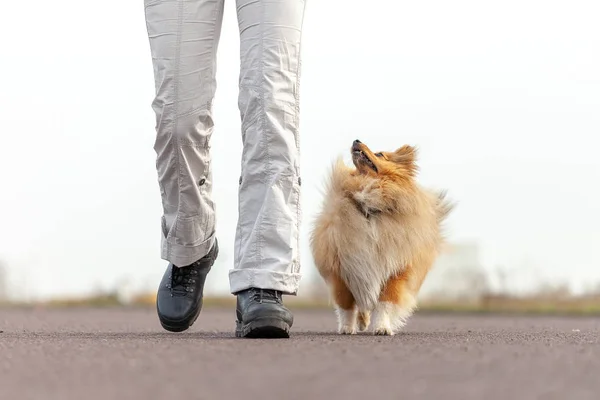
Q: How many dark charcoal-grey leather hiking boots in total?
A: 2